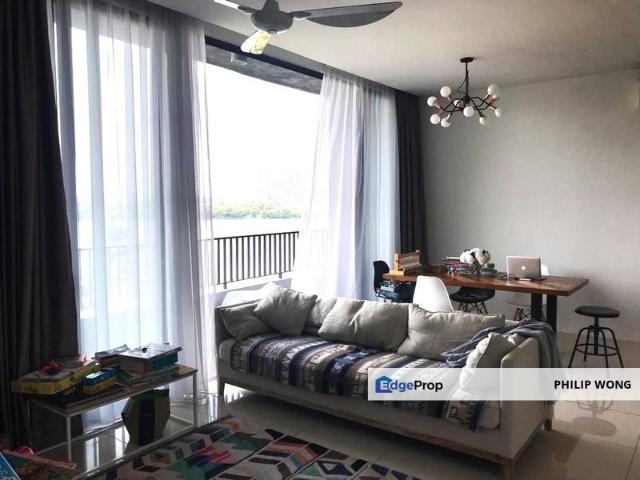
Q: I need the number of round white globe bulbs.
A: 10